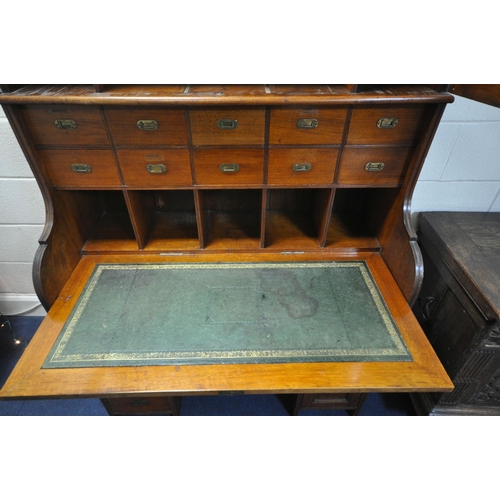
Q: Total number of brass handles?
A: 10